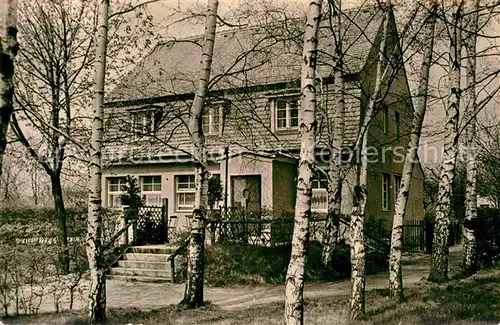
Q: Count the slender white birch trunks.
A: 8